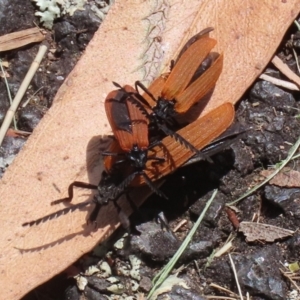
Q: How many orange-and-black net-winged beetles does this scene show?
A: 3